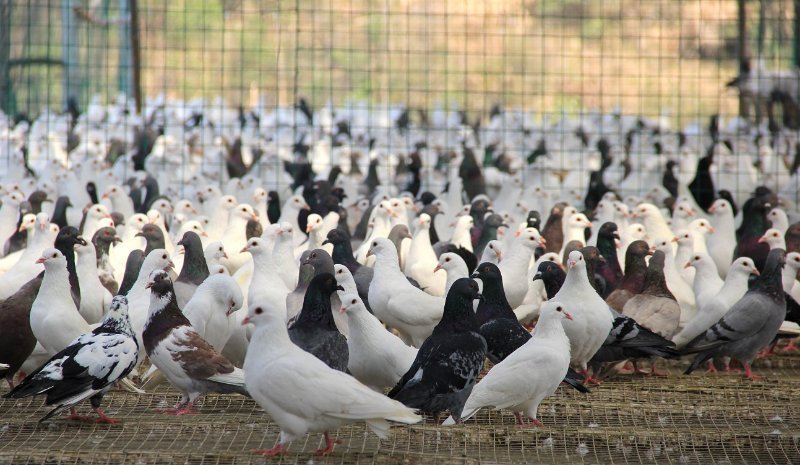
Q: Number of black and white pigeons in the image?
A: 1